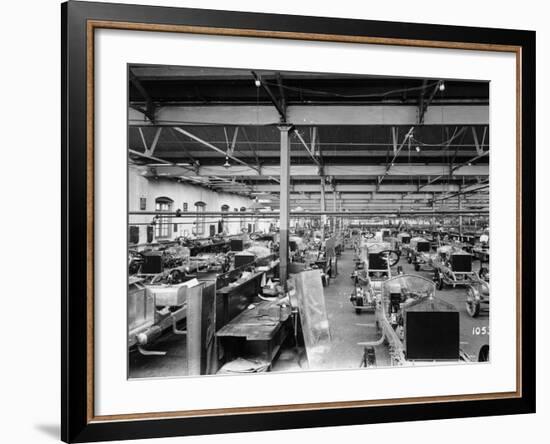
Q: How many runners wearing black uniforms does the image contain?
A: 0